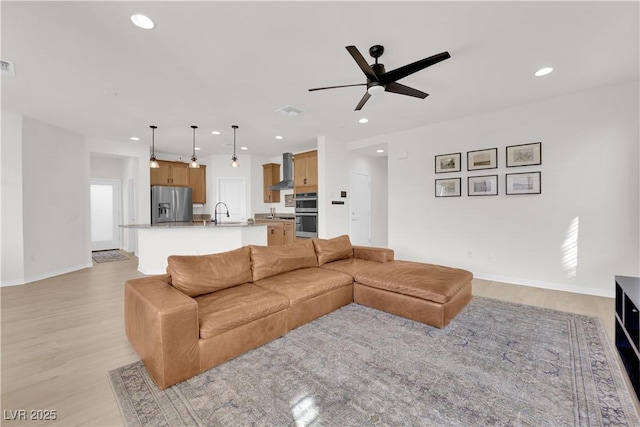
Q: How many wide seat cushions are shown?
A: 3